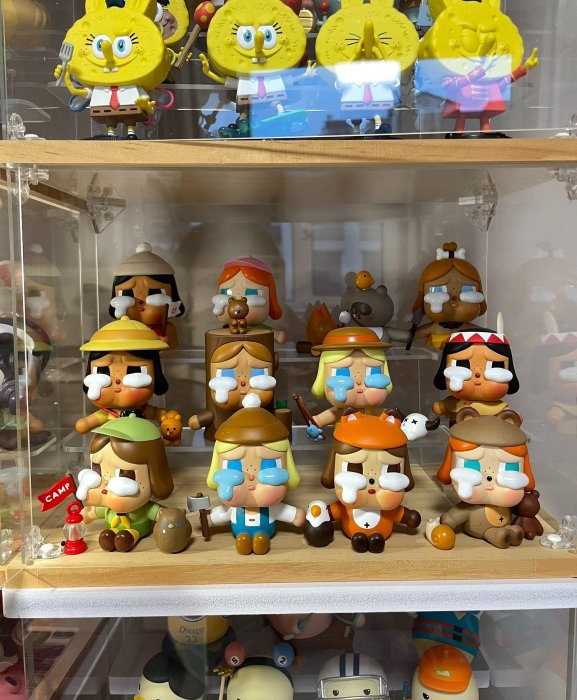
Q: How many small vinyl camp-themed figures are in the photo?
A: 12